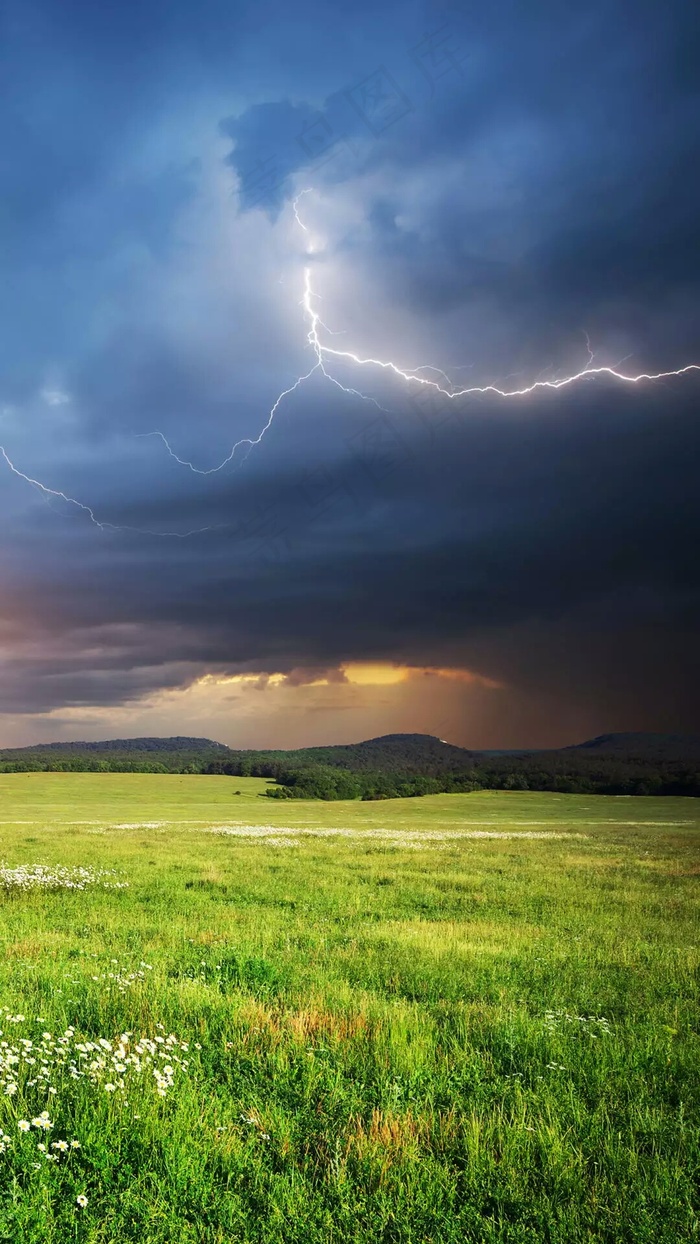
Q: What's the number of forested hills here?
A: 3